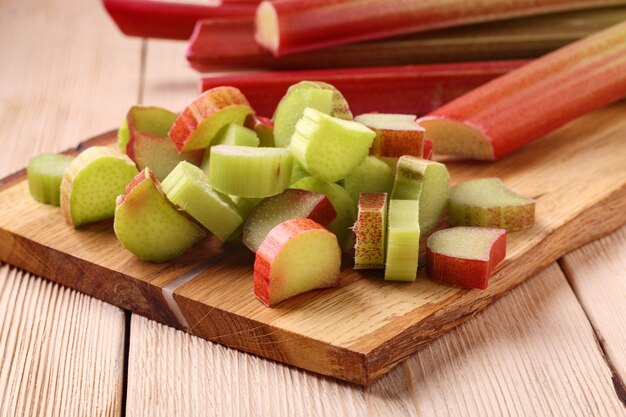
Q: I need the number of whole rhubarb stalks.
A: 5